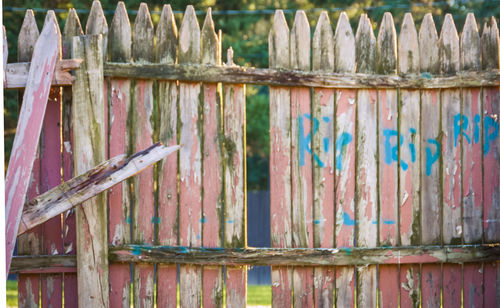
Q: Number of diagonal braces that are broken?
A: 1